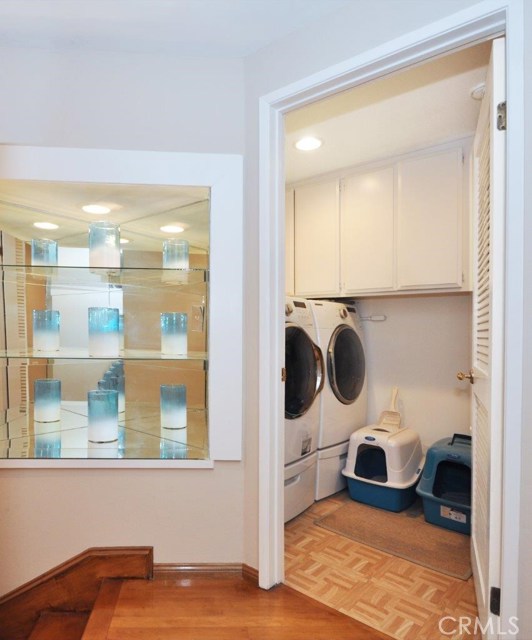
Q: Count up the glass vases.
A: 9